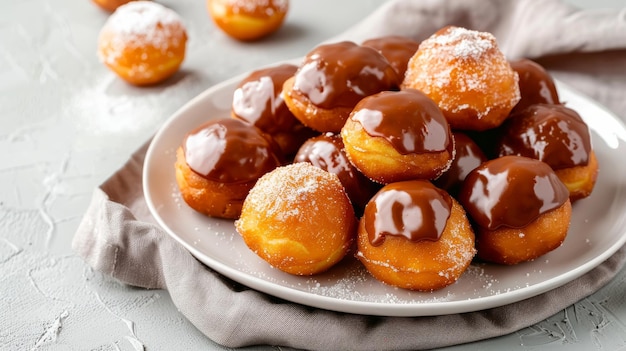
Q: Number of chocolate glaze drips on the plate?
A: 0